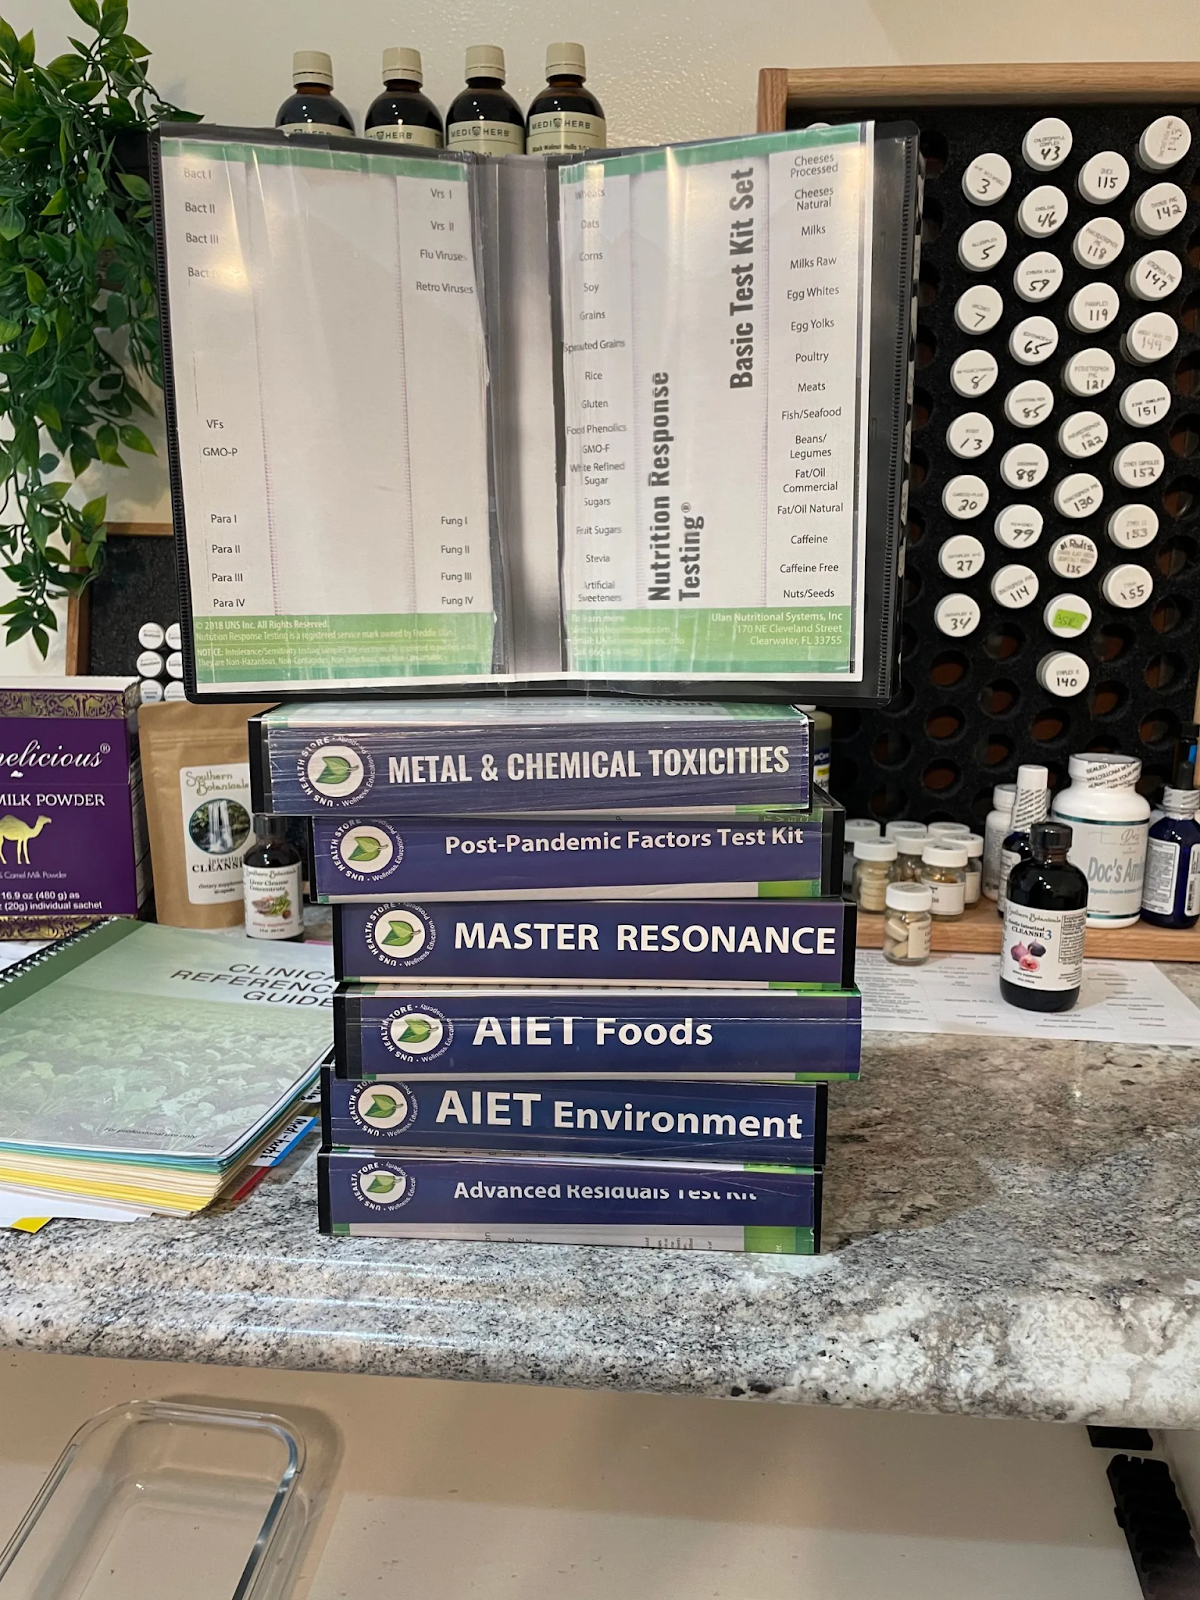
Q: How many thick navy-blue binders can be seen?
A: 6